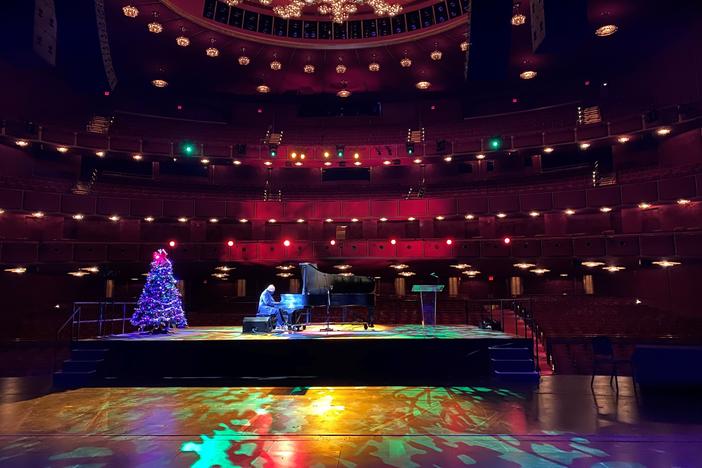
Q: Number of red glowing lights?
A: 7